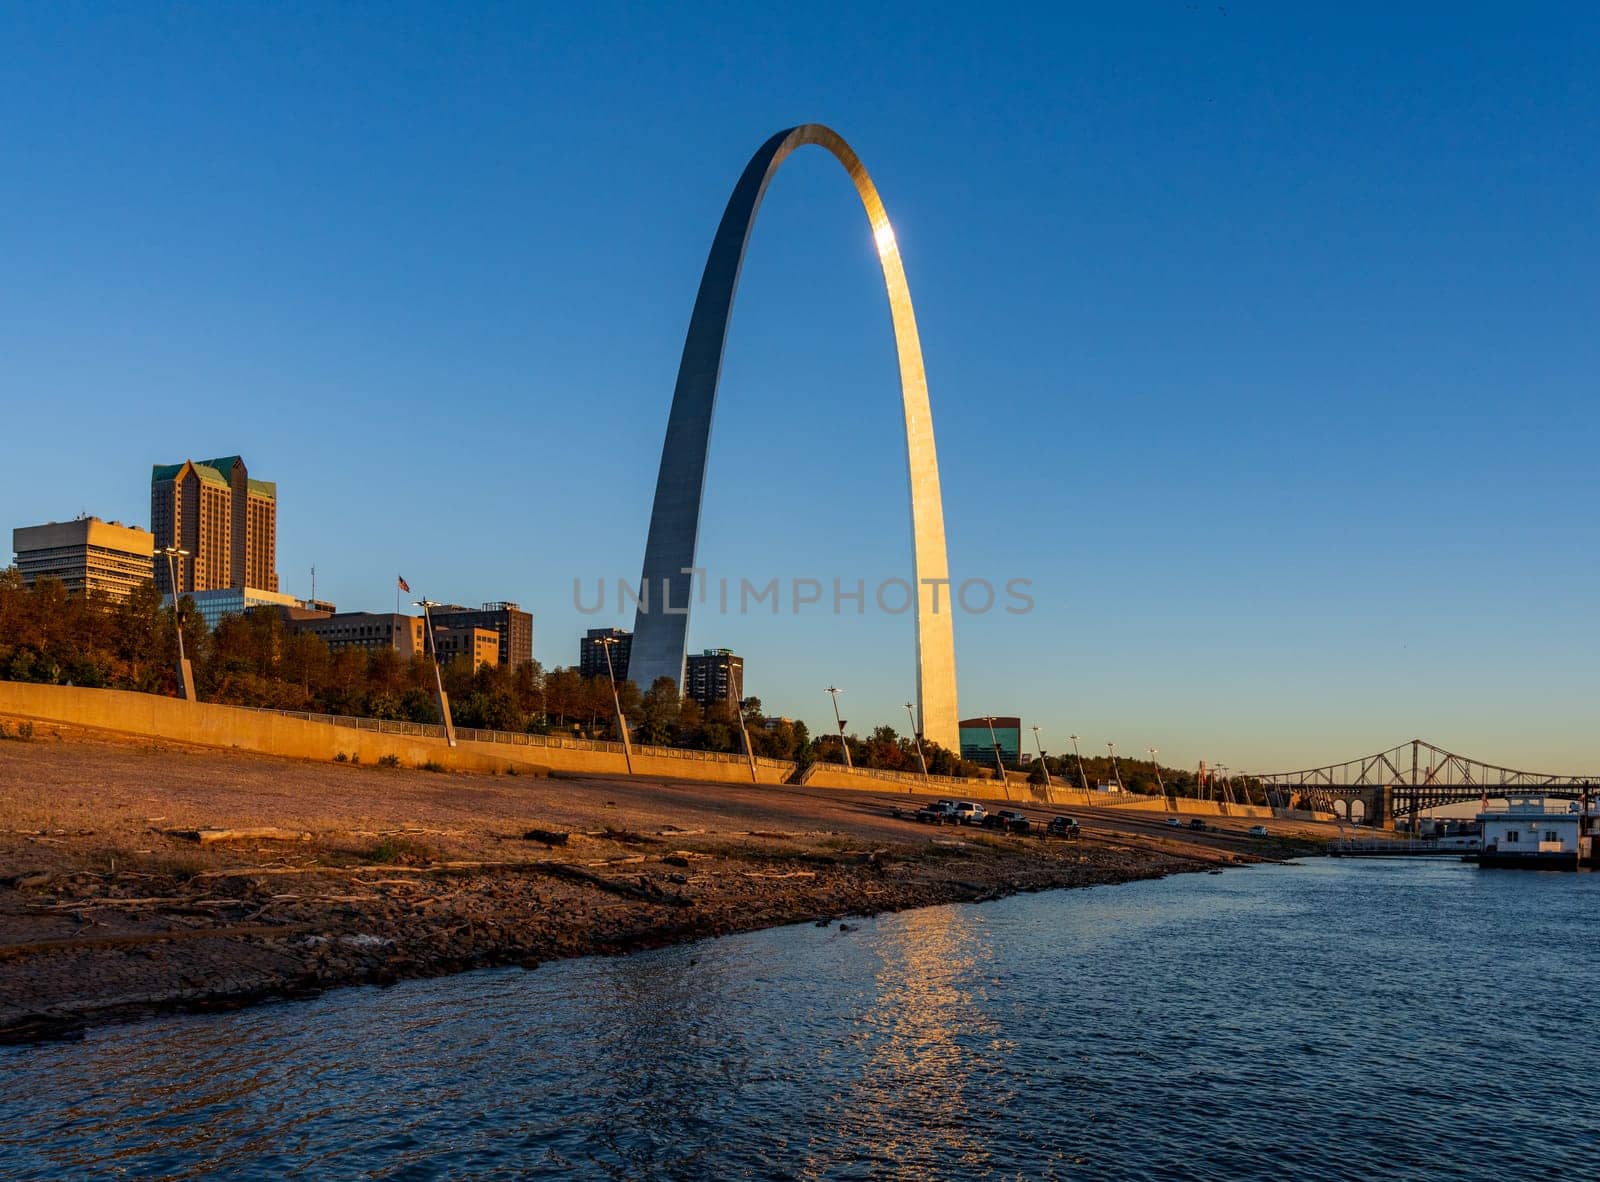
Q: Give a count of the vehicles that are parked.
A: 8